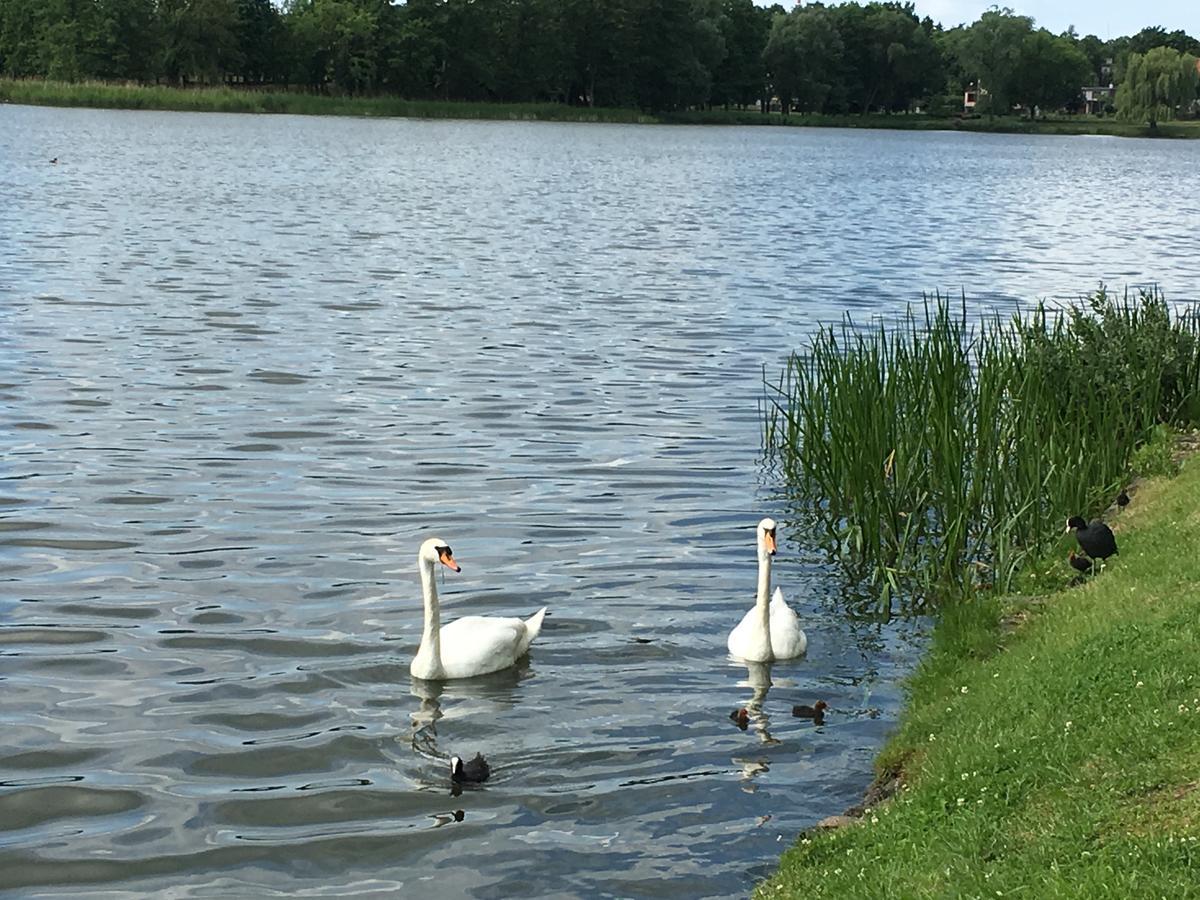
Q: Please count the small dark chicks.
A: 4